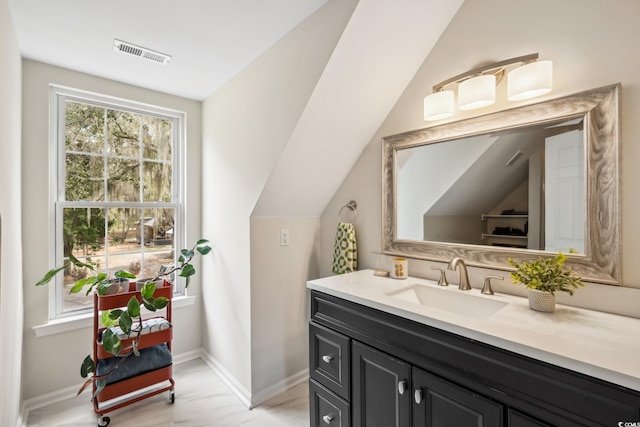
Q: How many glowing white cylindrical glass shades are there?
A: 3